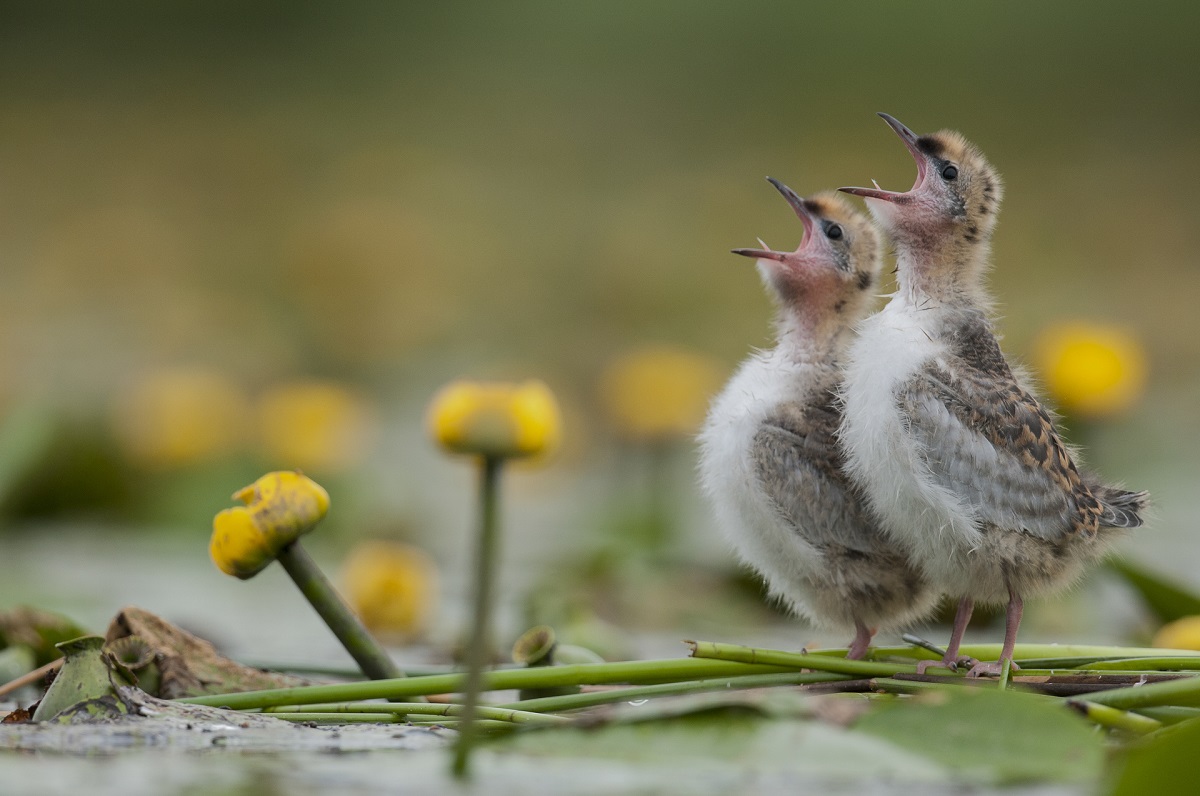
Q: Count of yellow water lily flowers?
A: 8